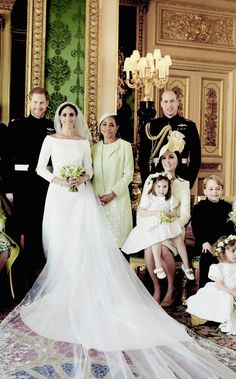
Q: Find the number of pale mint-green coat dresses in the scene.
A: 1